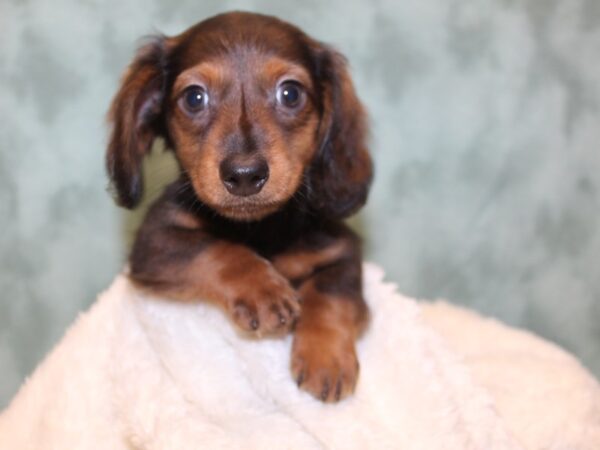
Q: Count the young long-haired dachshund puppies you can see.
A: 1